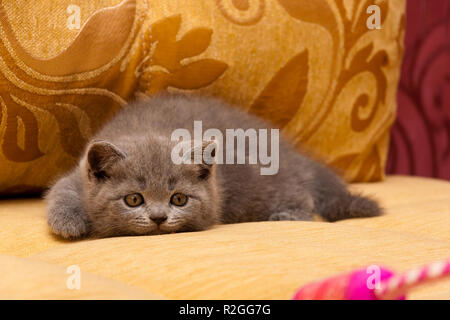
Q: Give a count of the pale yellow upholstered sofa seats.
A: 1